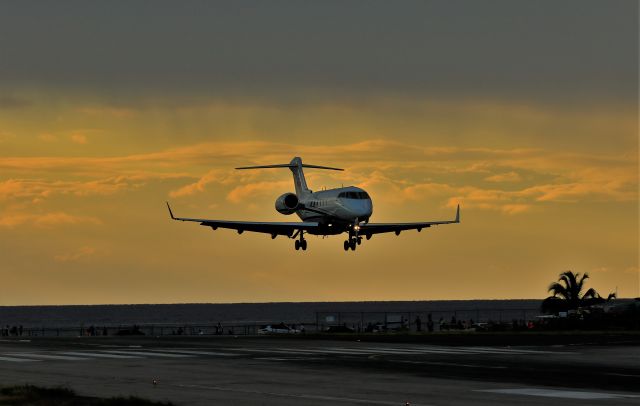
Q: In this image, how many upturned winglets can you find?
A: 2